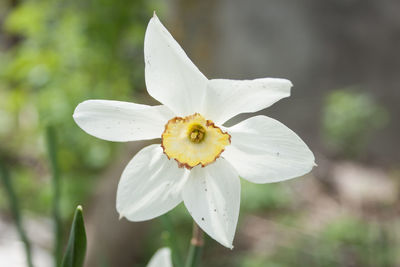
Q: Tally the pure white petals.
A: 6